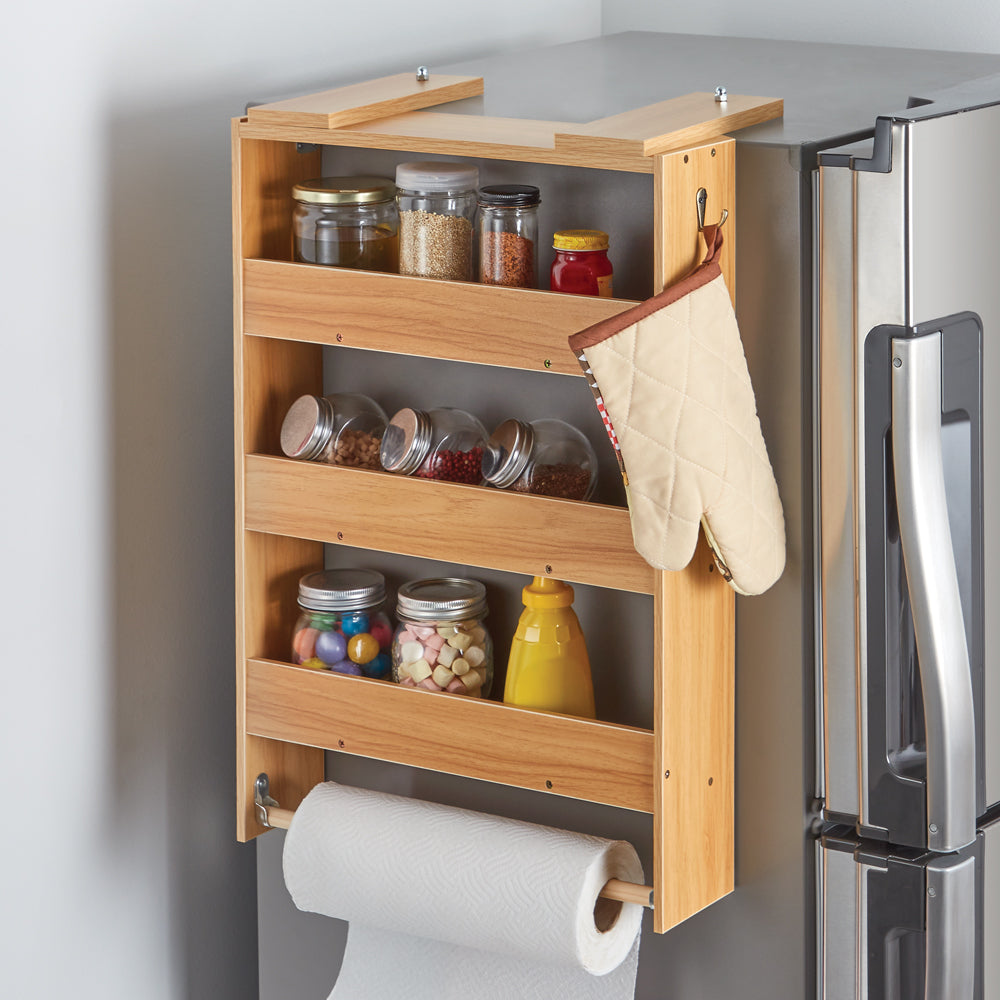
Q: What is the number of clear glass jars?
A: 8